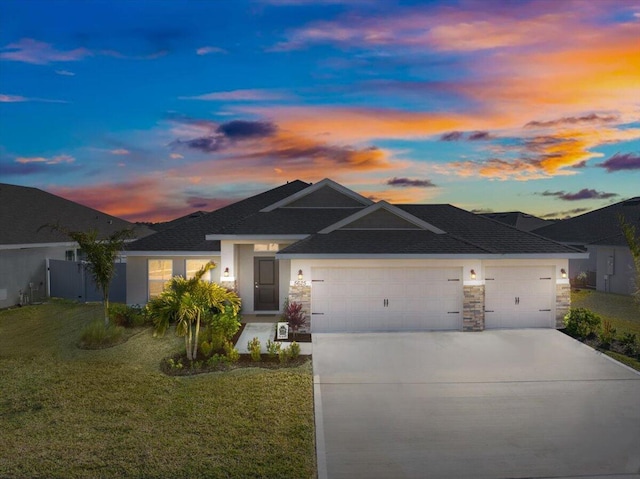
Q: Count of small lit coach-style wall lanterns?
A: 4